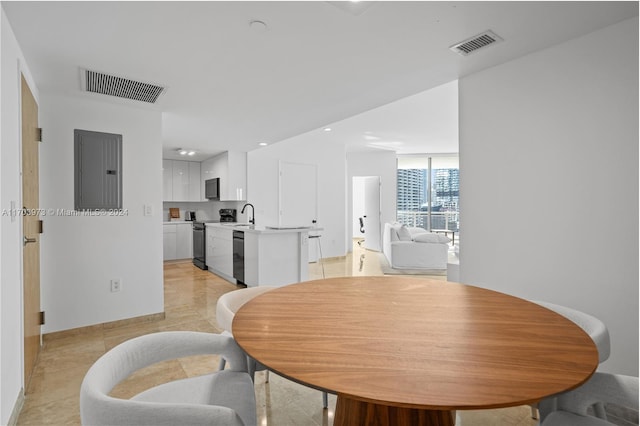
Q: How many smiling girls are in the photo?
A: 0